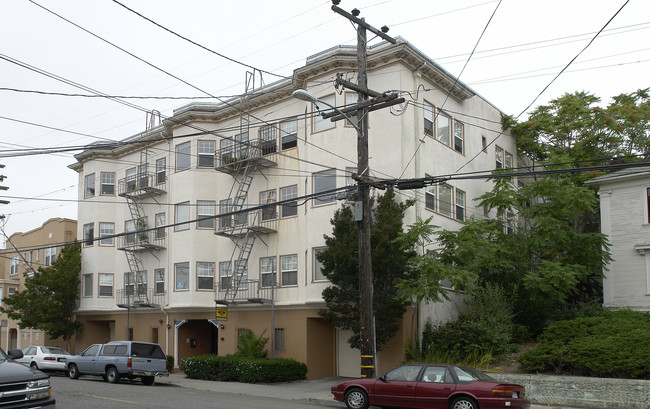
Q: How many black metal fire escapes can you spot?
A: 2